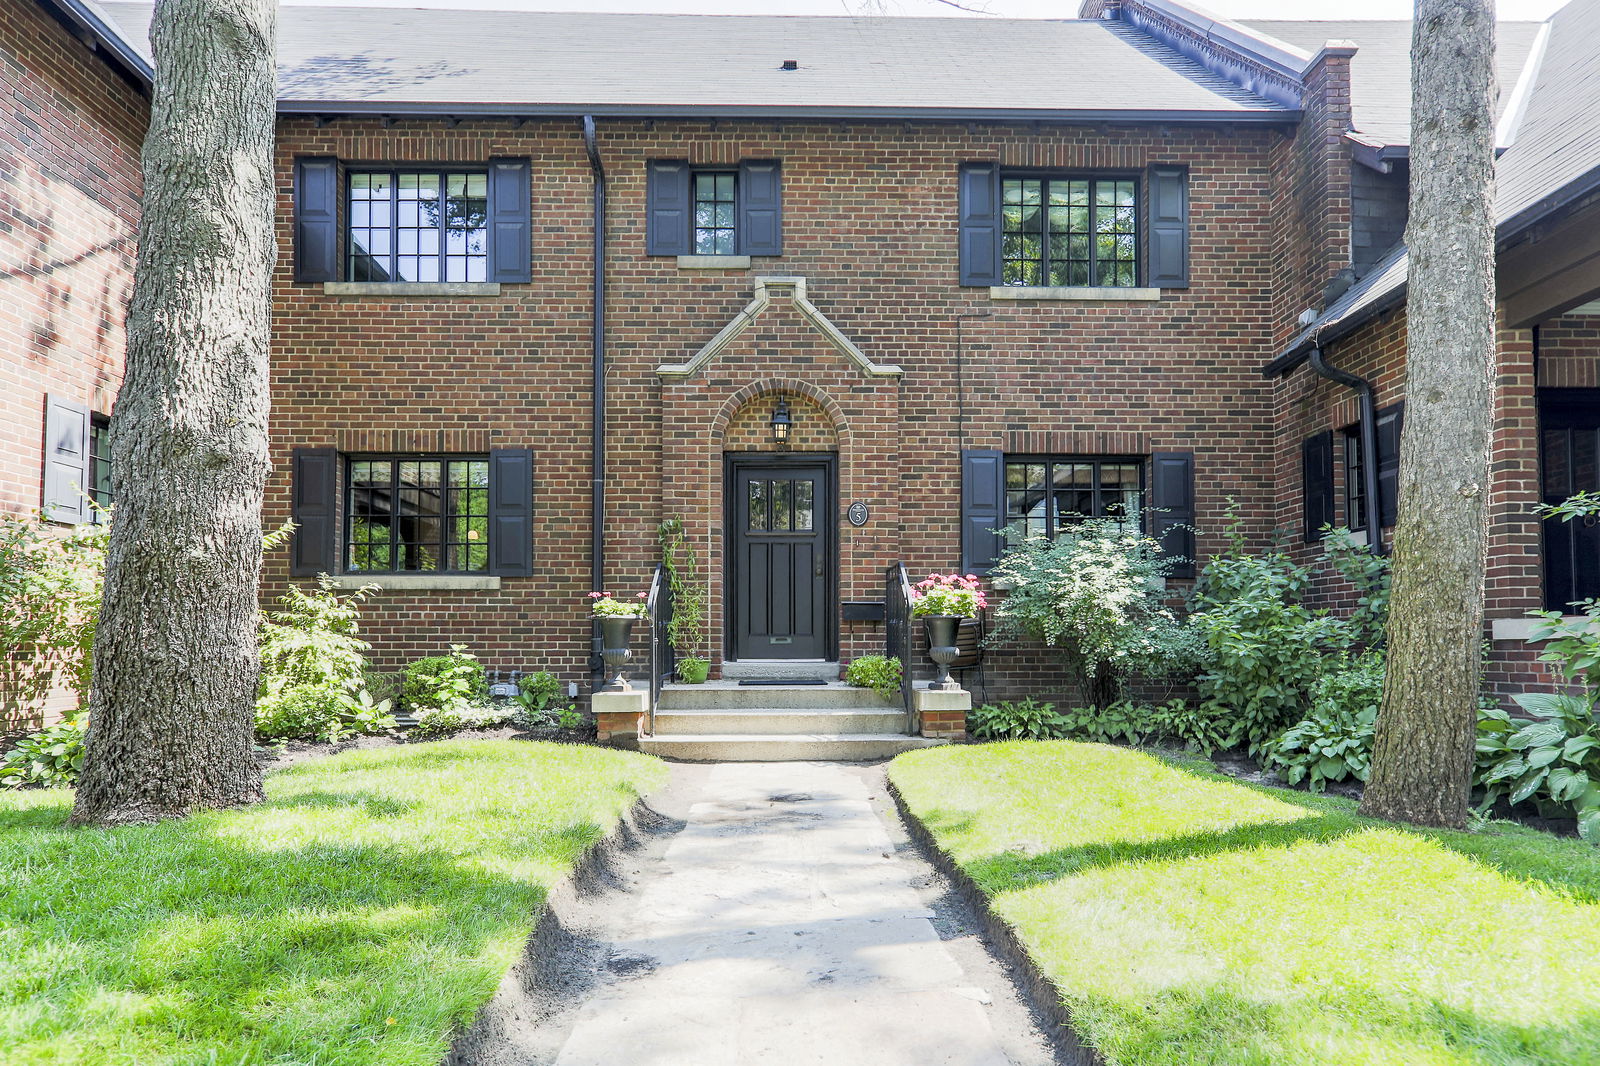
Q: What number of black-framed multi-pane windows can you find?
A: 7